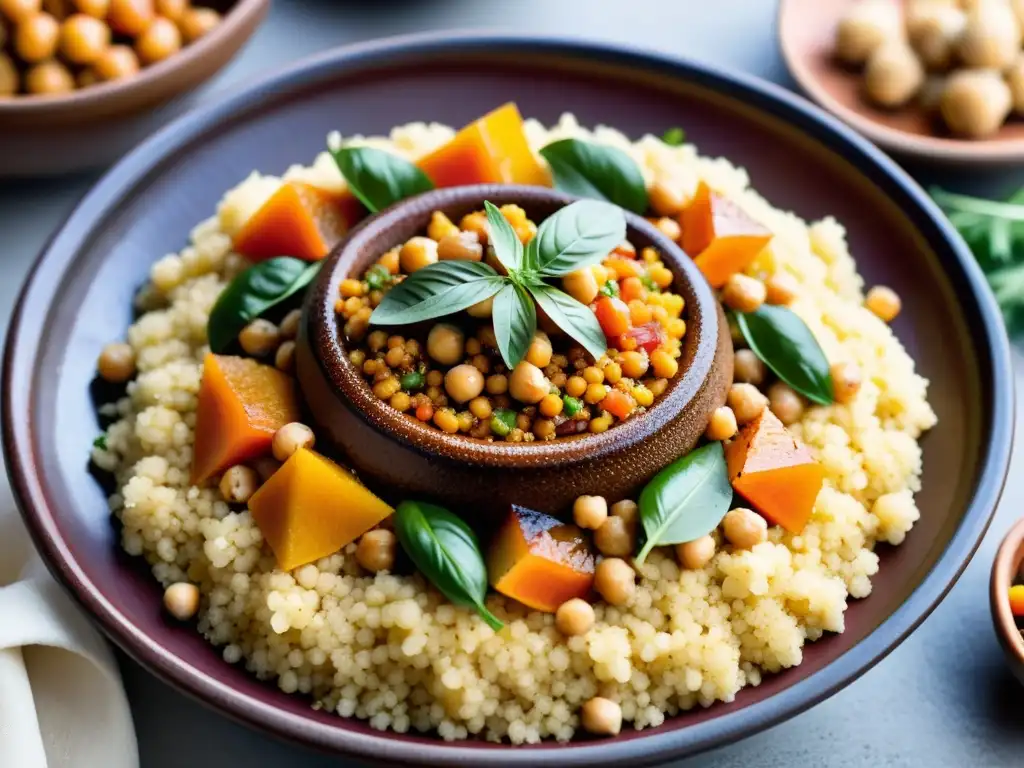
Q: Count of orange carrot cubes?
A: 7